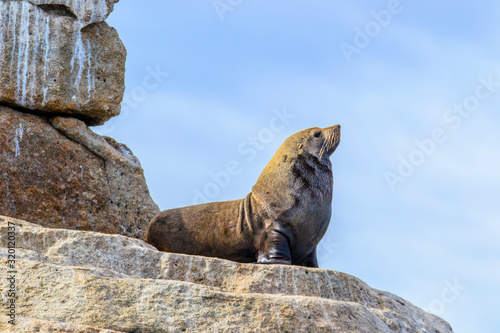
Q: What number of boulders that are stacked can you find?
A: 3